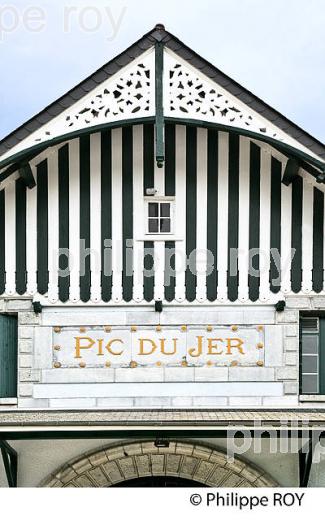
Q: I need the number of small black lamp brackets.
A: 3